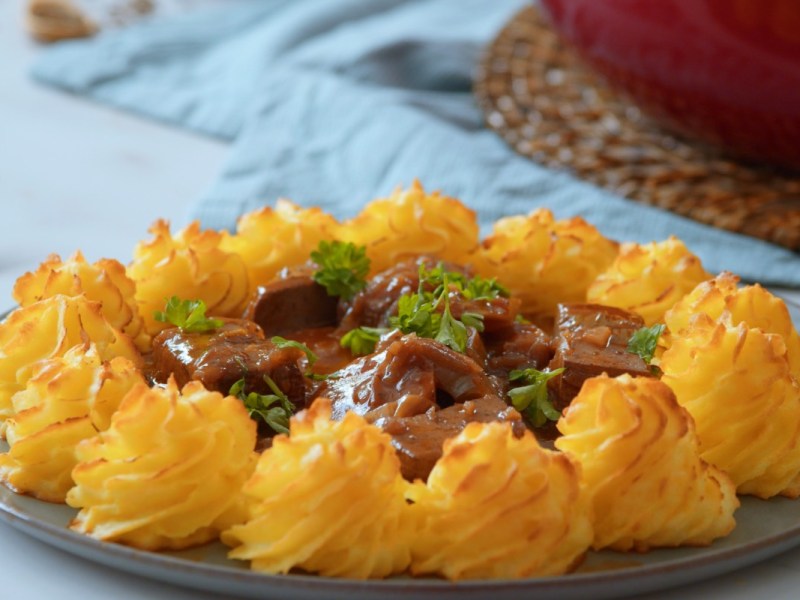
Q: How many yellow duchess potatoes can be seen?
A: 14